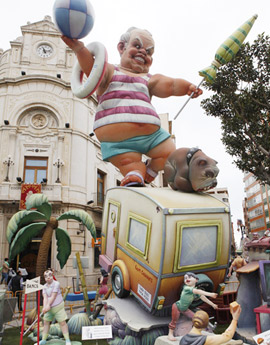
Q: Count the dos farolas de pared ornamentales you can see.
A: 2